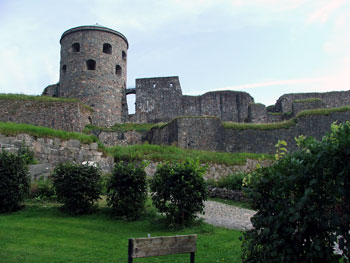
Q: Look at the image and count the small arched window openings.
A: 6